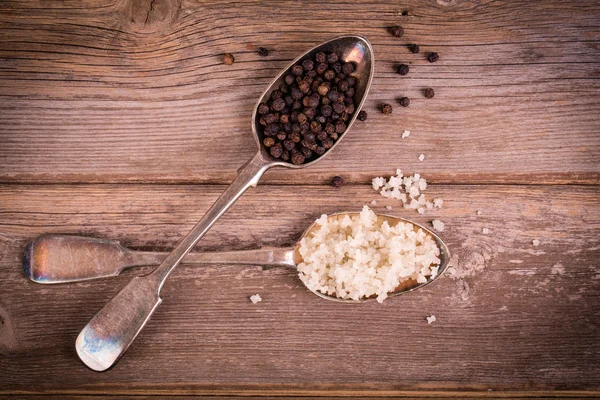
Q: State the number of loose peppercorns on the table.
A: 11